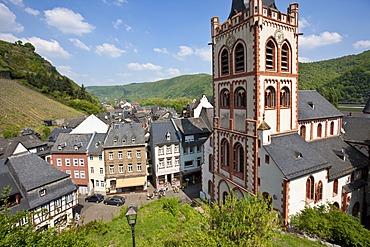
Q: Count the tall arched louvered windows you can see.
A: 4